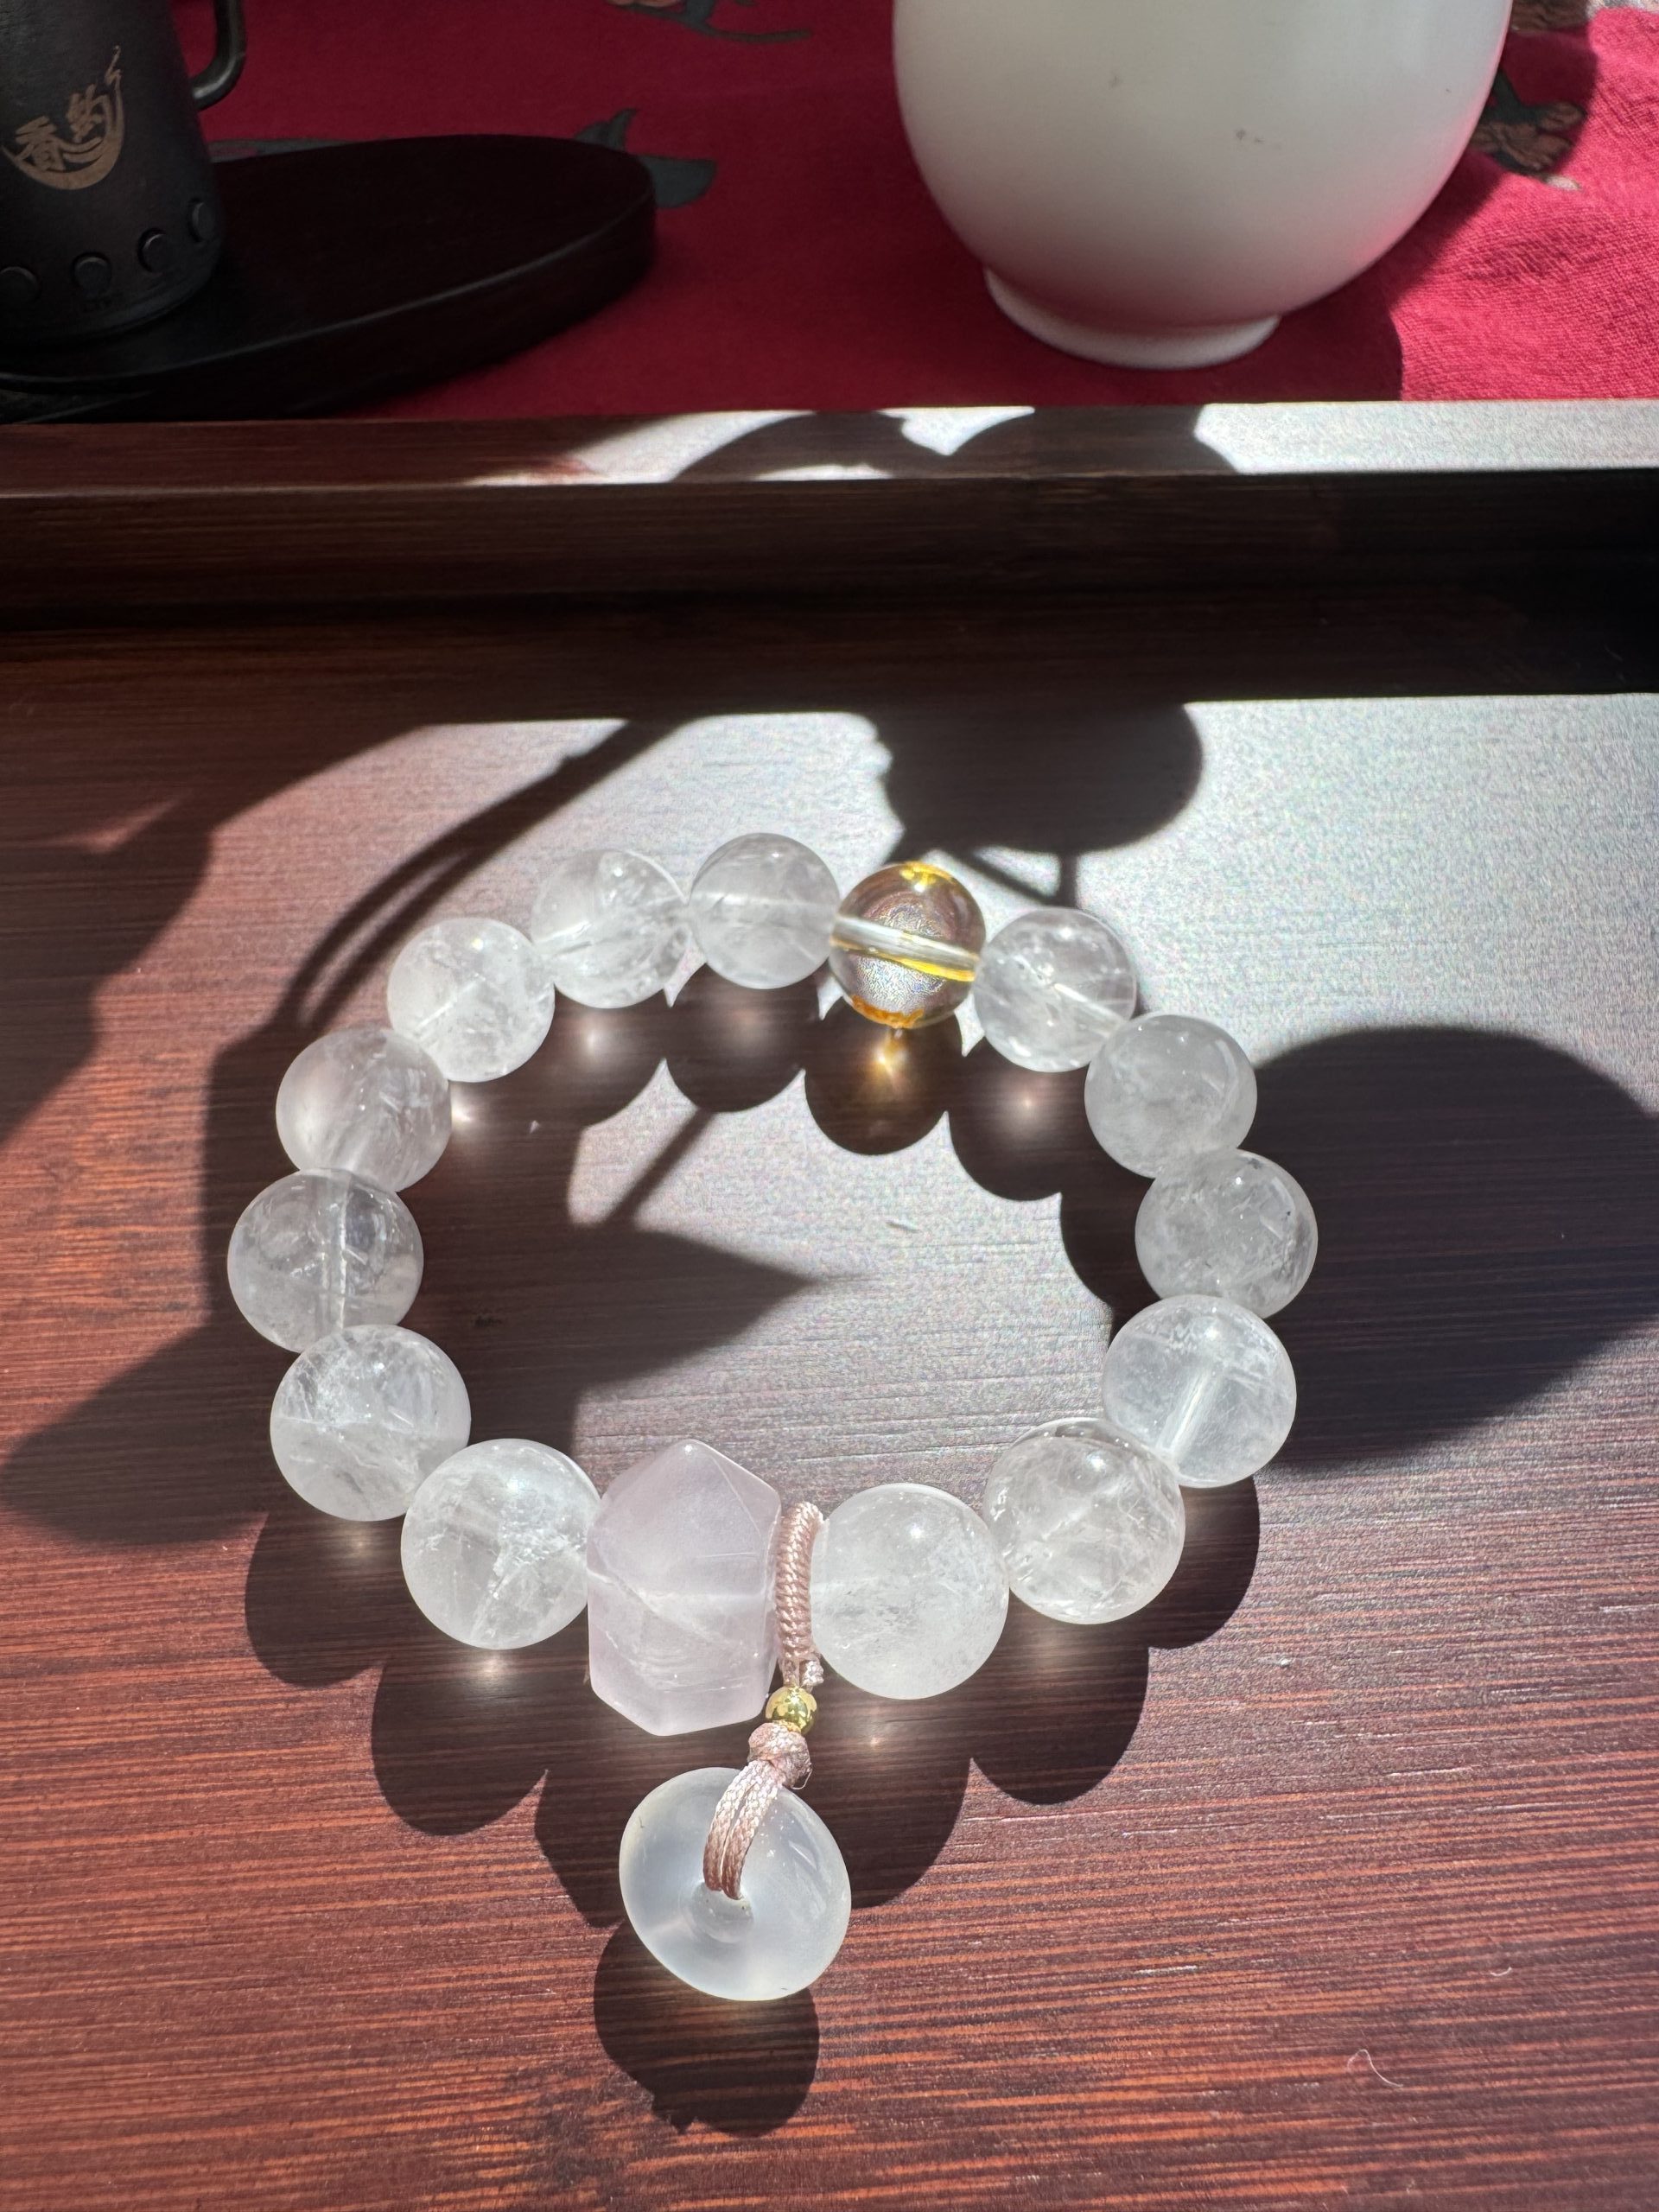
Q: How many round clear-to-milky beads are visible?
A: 13